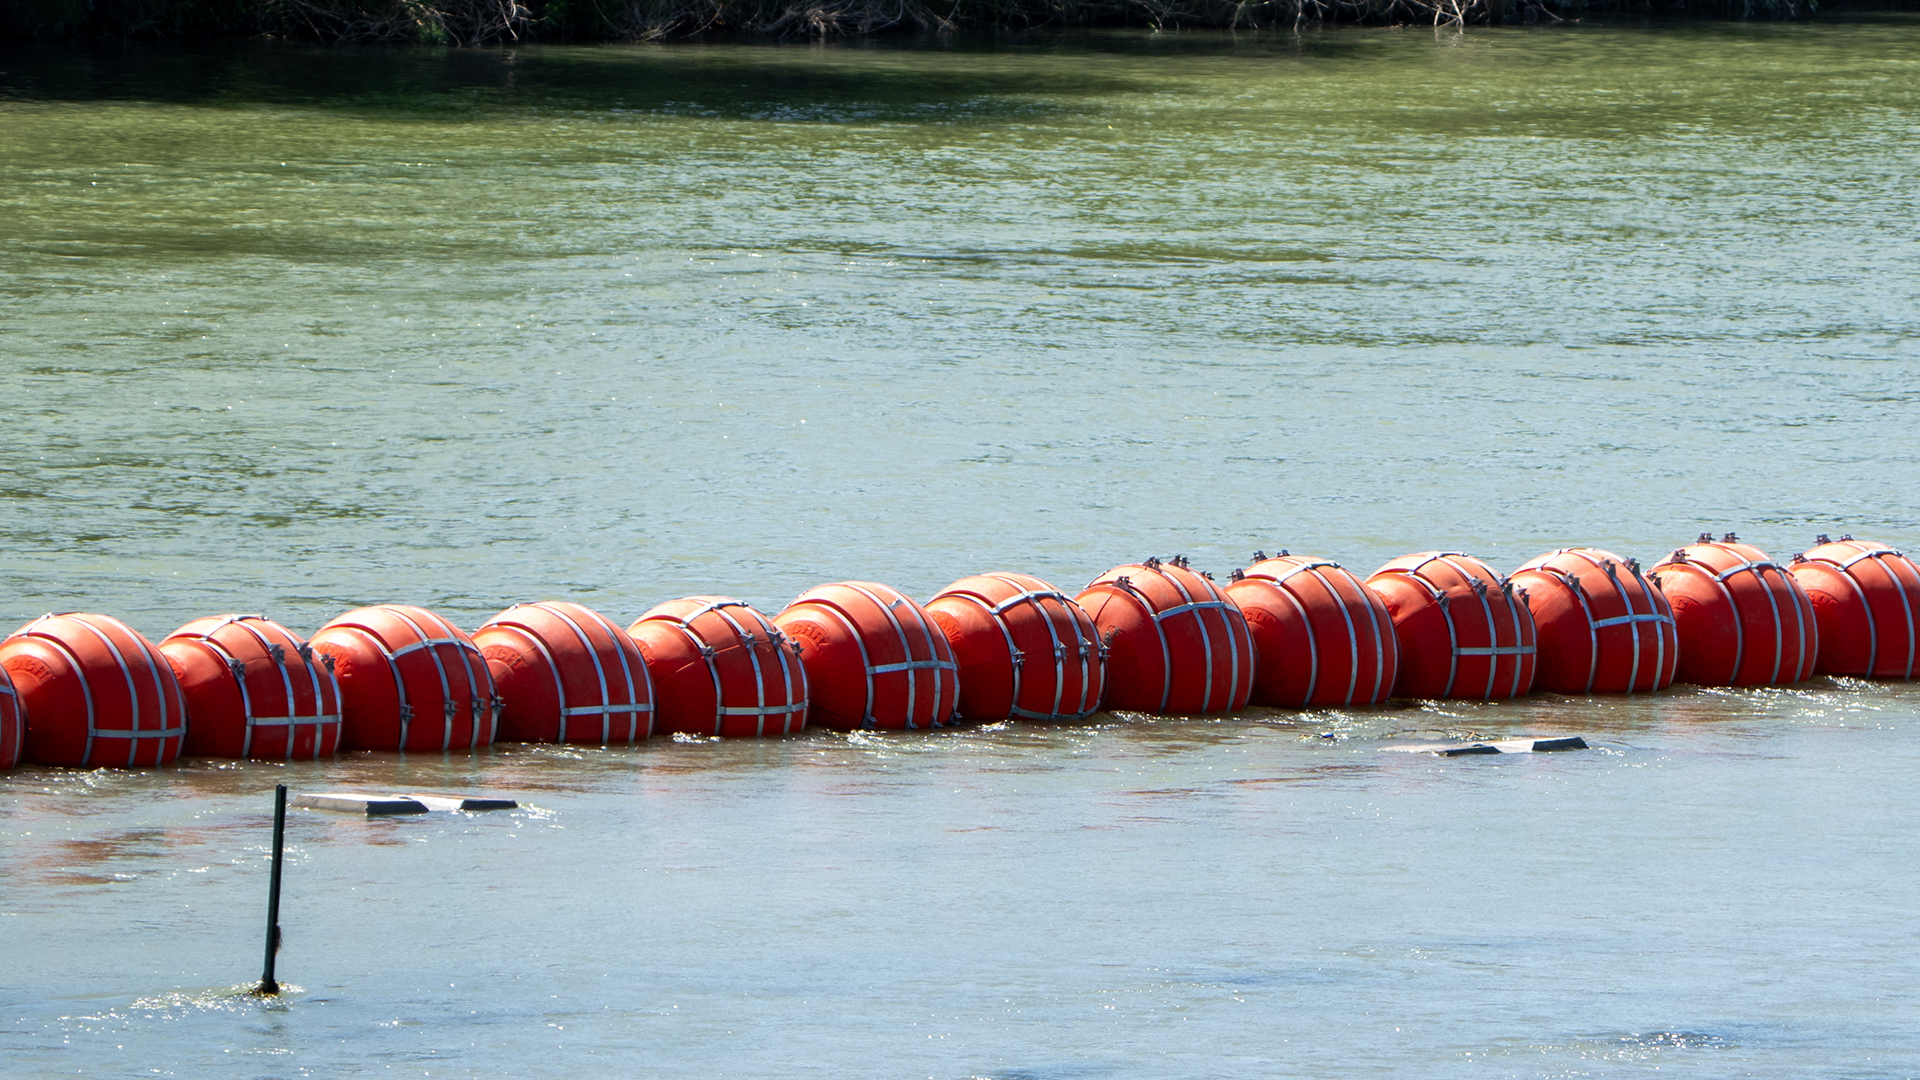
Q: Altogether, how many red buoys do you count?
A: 14